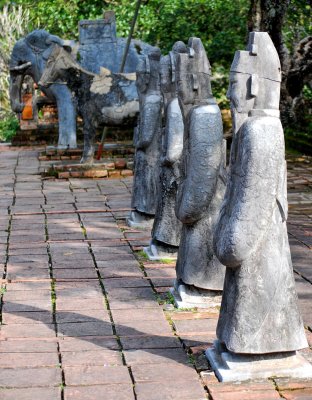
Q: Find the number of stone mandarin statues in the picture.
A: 4